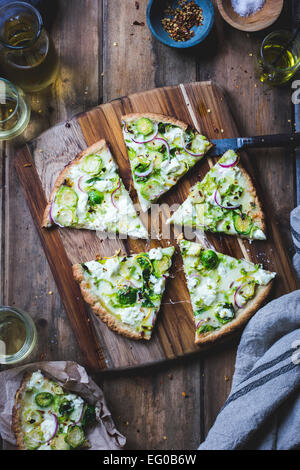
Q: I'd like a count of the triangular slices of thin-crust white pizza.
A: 6